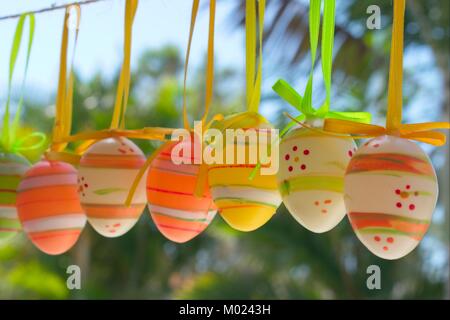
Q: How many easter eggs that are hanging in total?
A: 7